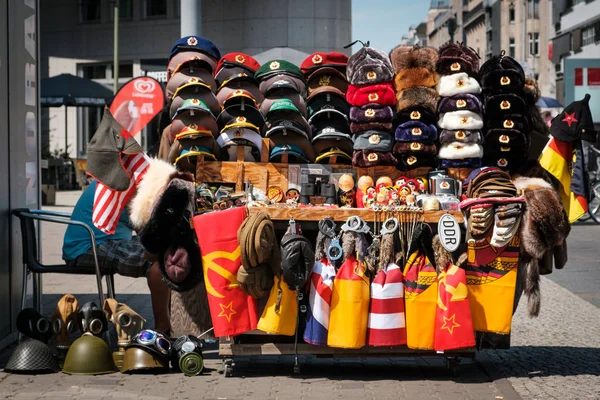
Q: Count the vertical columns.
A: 8